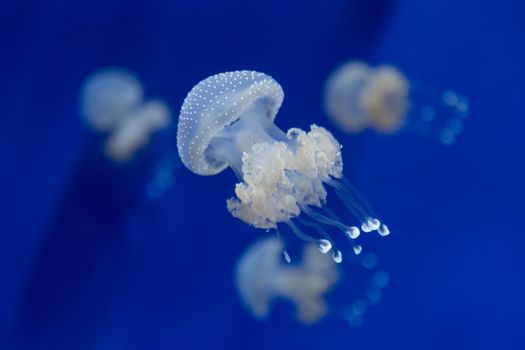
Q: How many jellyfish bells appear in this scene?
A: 4